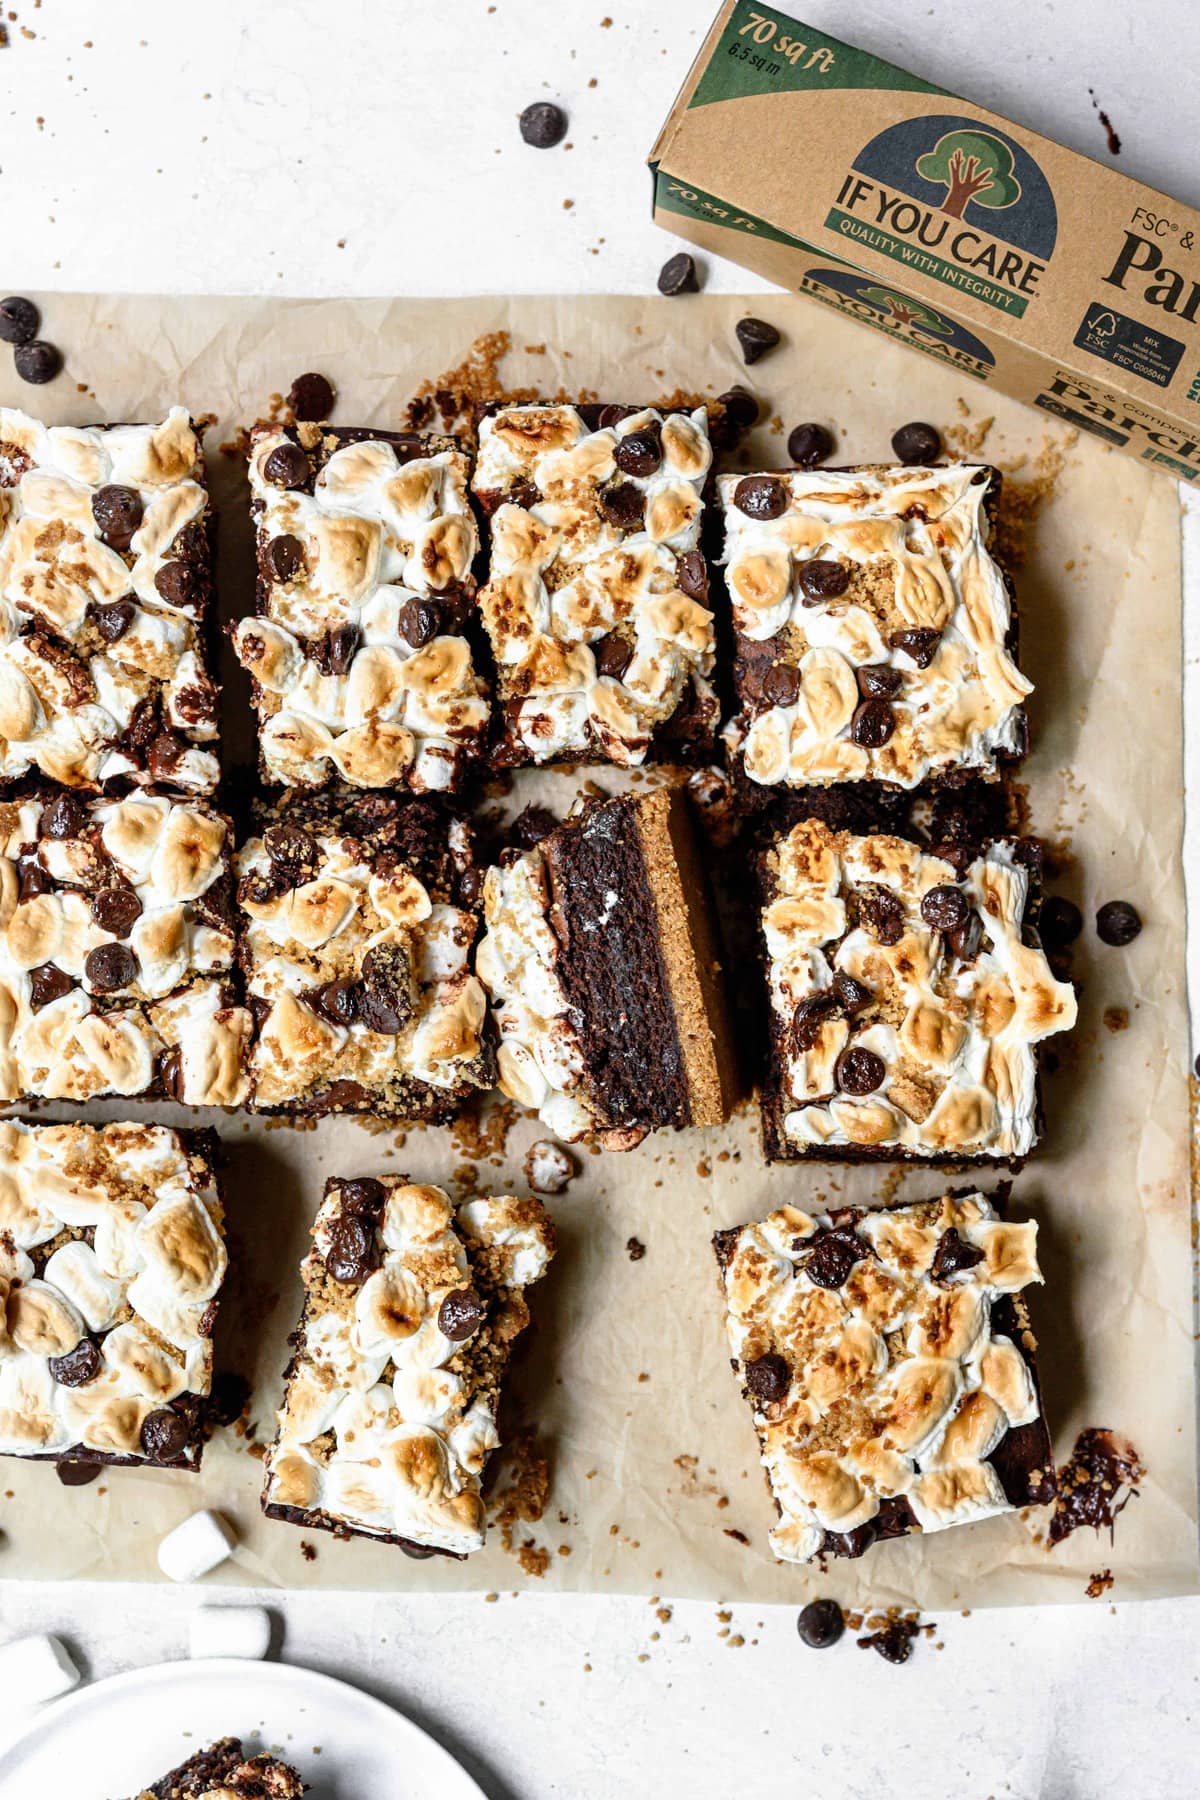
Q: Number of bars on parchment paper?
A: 11